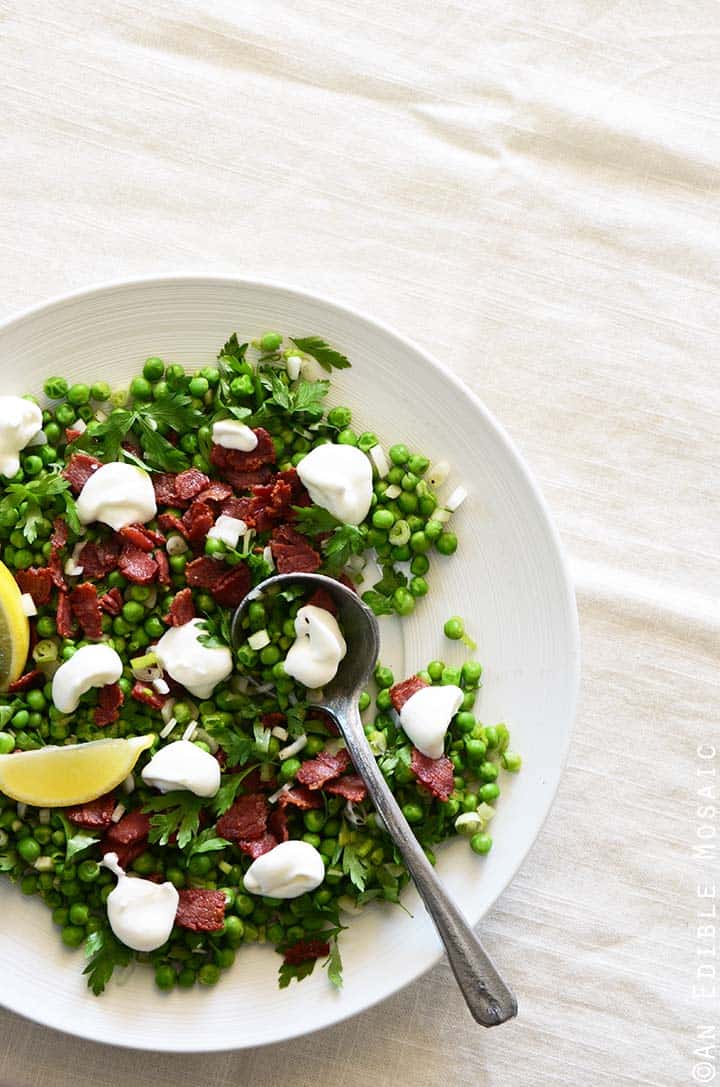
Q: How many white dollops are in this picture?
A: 11